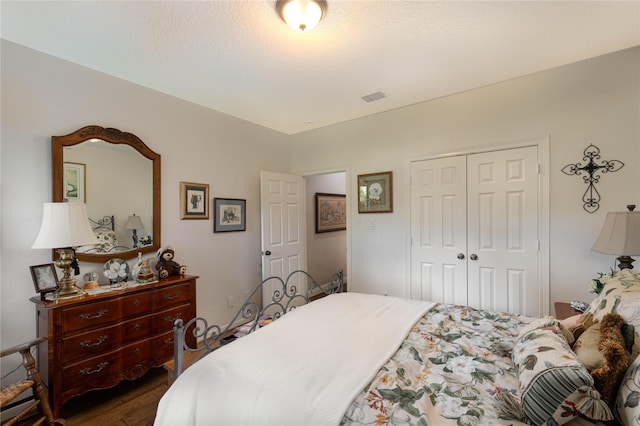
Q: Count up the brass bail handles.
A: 6